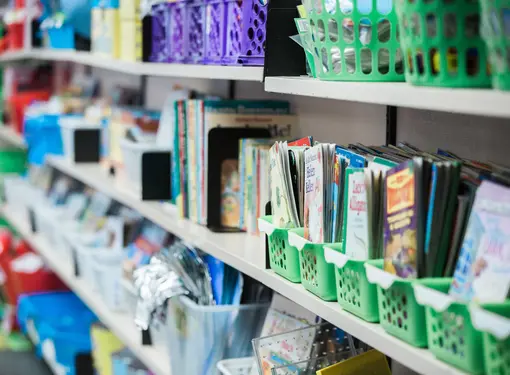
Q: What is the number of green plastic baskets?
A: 9